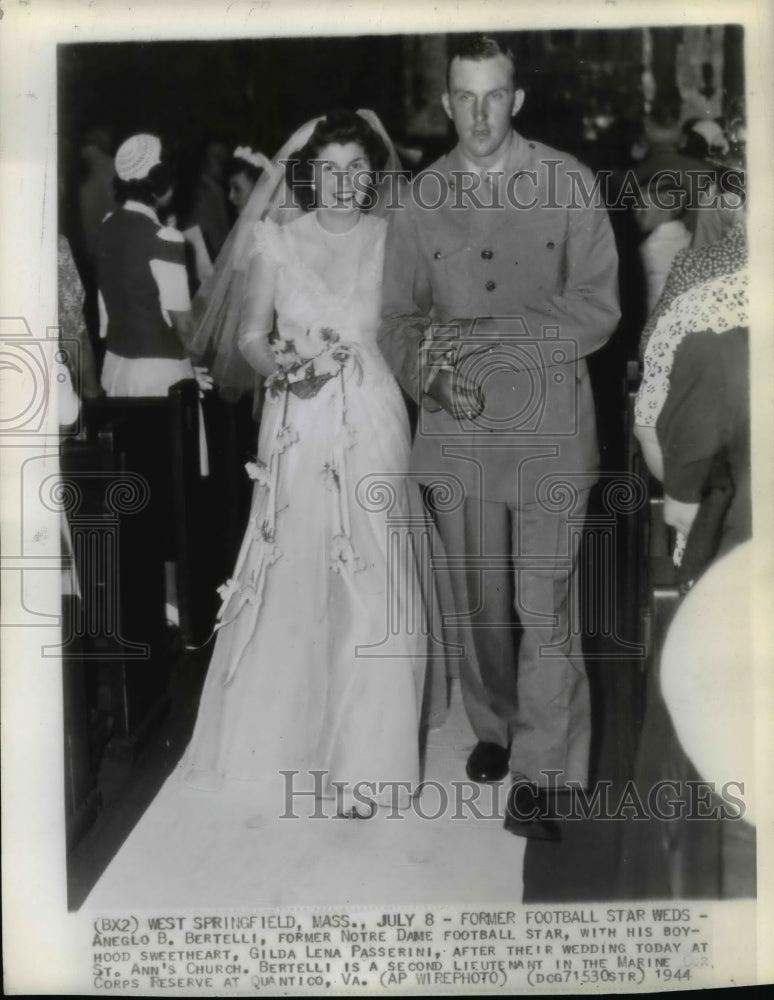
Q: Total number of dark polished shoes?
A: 2